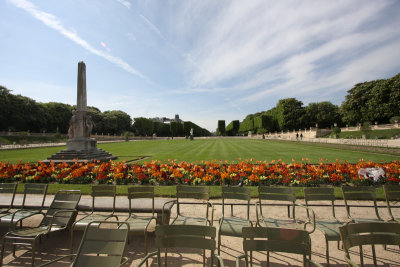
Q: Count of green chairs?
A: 15